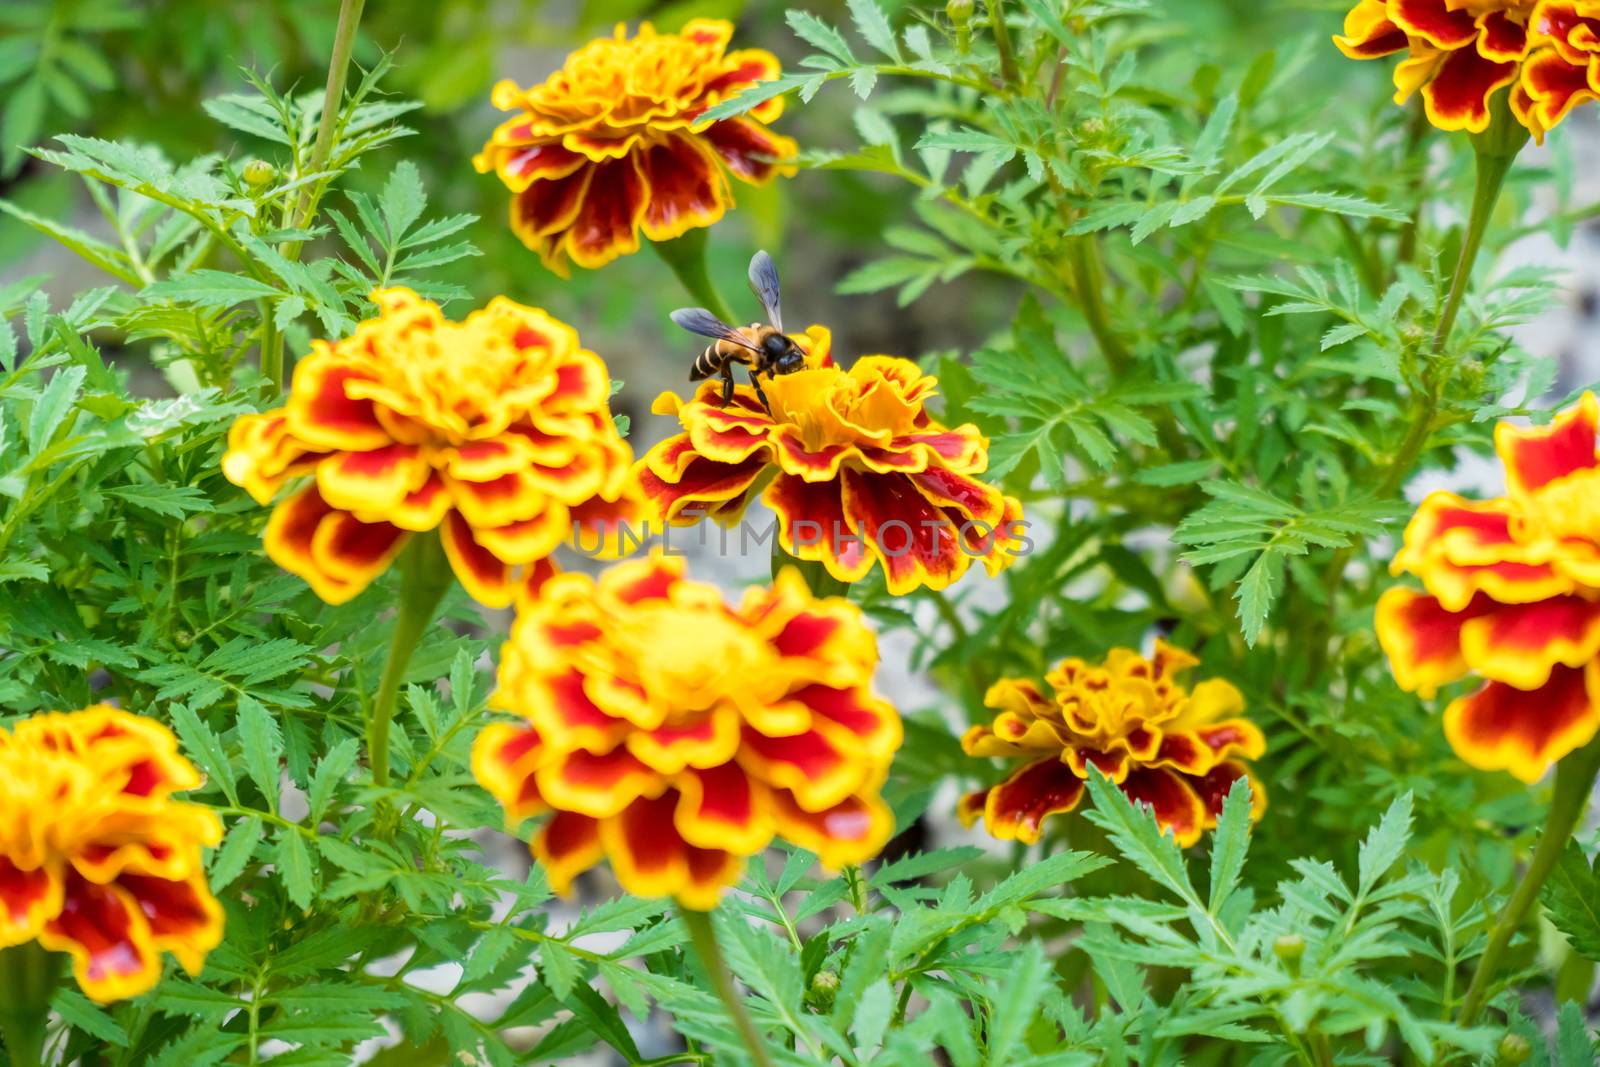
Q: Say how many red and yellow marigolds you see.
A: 8